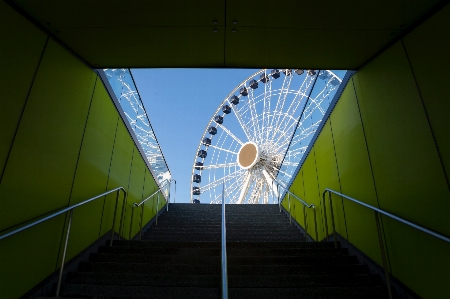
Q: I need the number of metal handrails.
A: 5